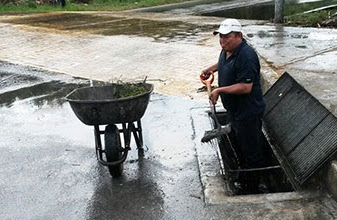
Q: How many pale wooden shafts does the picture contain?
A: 1